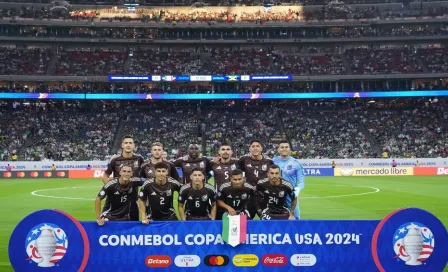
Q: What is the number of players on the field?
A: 11